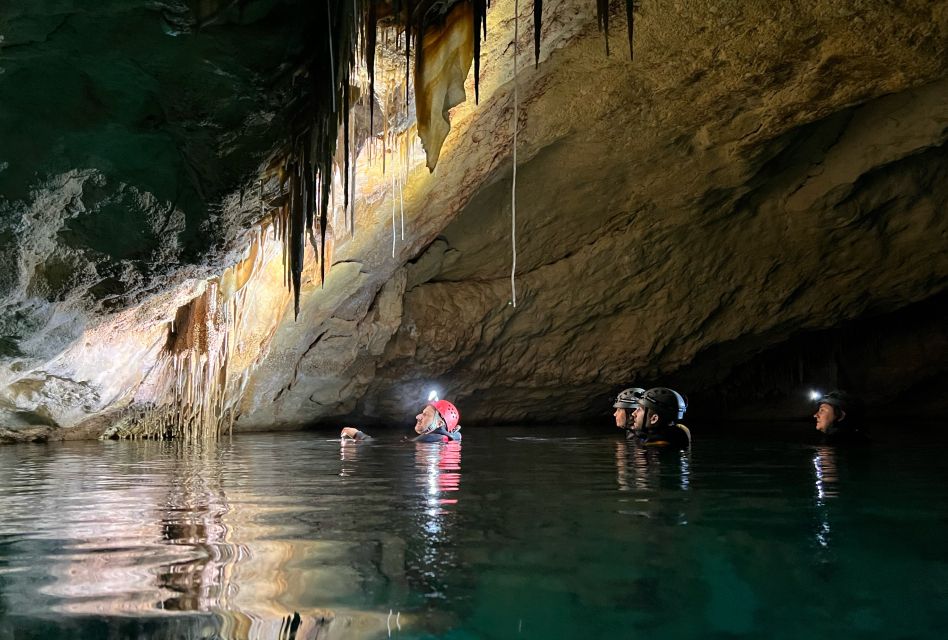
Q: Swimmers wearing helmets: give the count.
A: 4